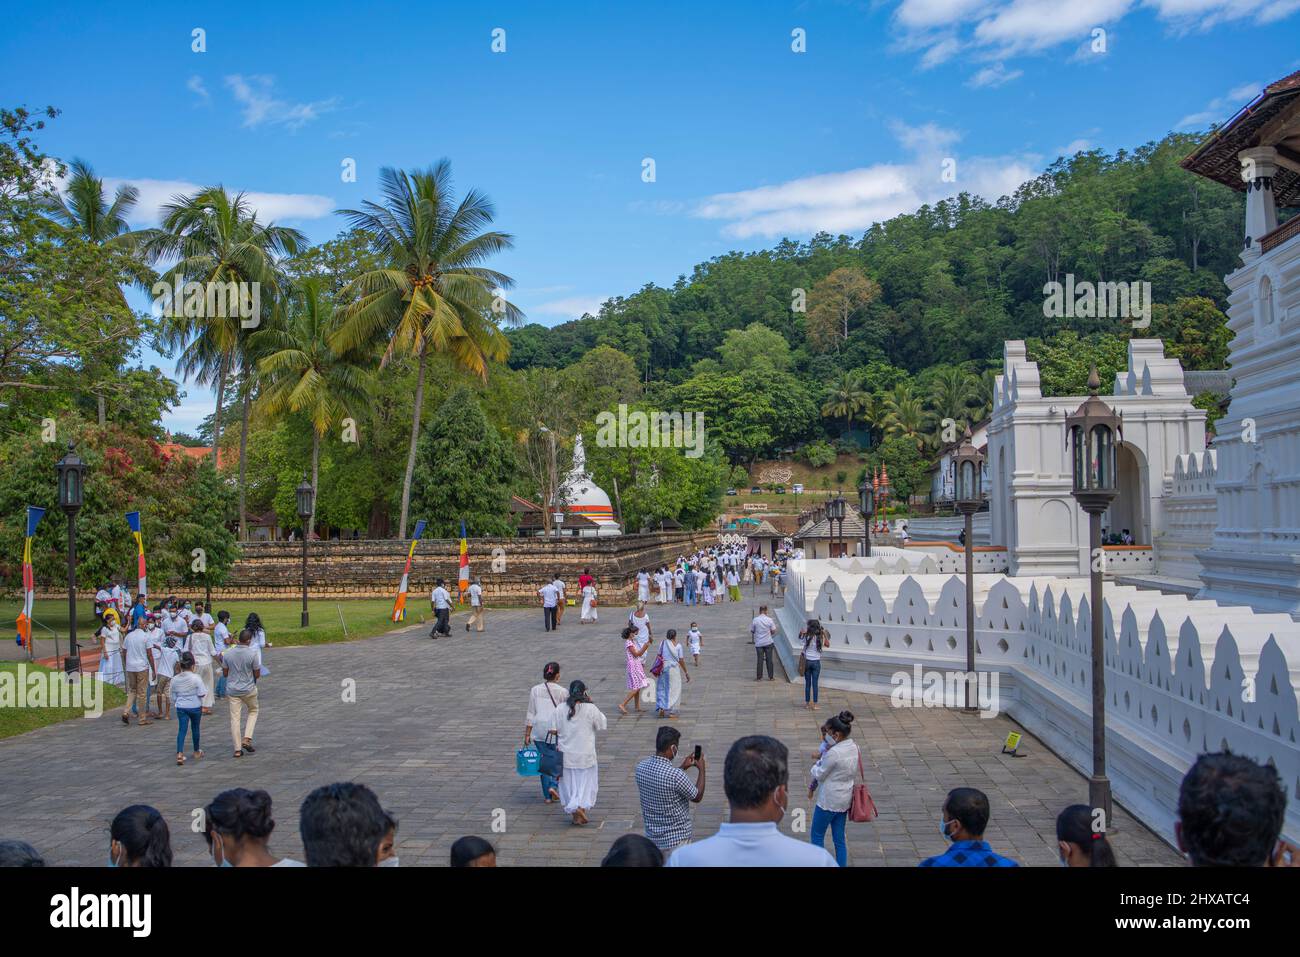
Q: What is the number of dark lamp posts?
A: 7